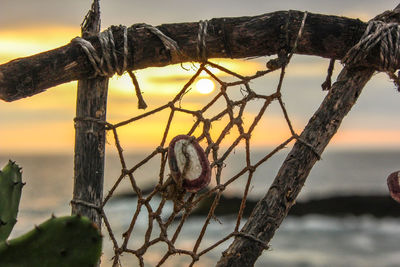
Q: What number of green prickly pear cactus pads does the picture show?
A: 2